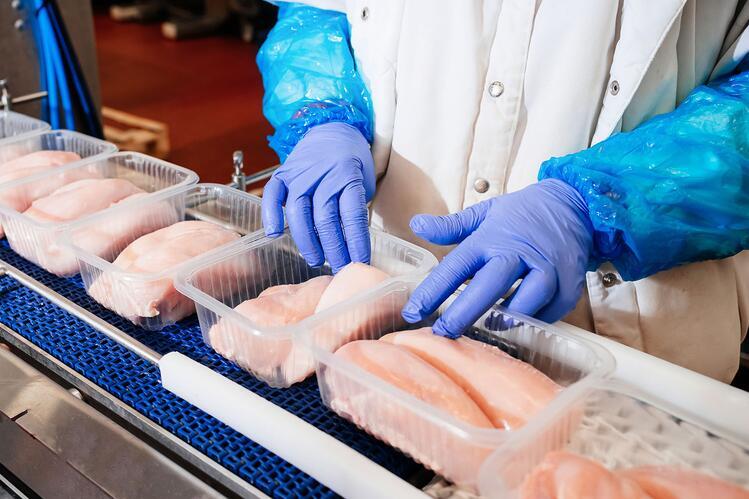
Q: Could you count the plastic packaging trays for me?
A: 7